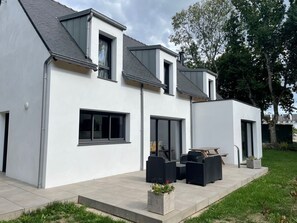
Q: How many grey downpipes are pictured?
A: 3